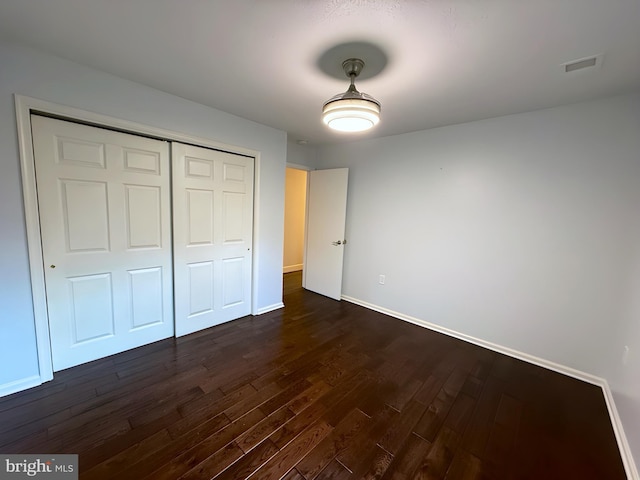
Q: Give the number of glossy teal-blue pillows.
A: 0